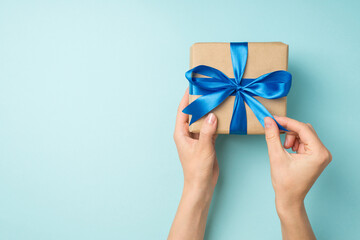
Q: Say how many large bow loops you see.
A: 2